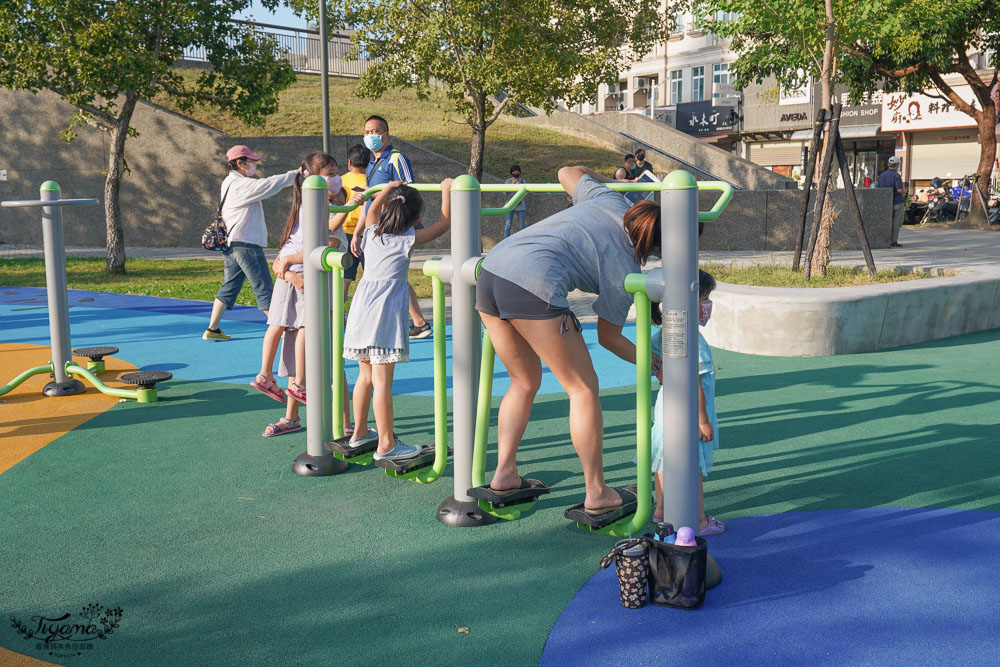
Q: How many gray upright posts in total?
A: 4